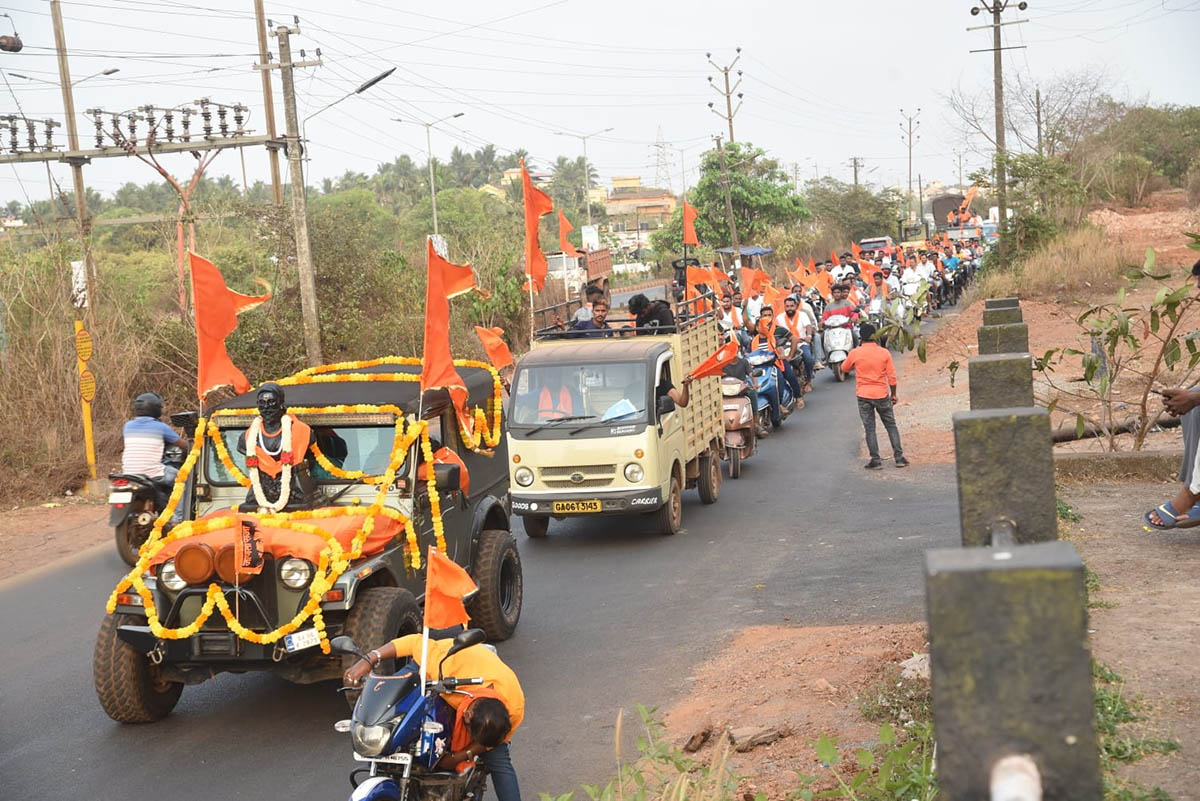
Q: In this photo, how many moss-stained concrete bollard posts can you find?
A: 6